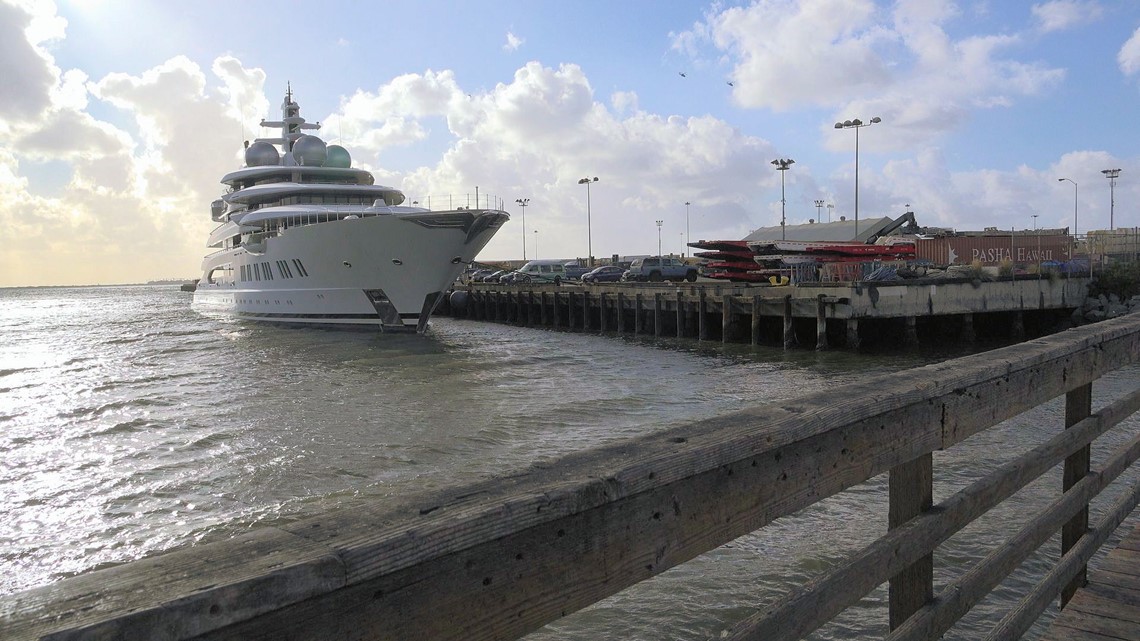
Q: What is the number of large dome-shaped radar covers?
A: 3